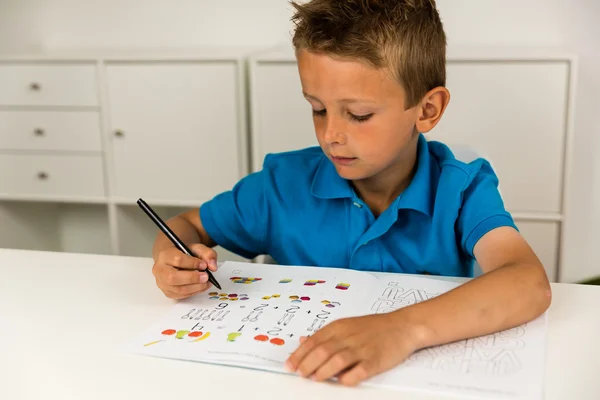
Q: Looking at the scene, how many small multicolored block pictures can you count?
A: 4